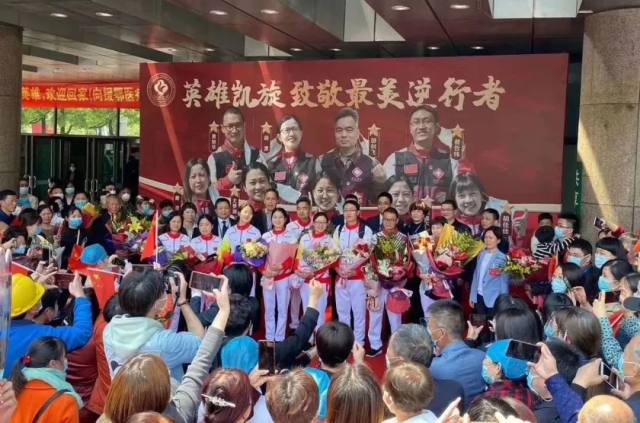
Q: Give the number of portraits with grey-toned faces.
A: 9